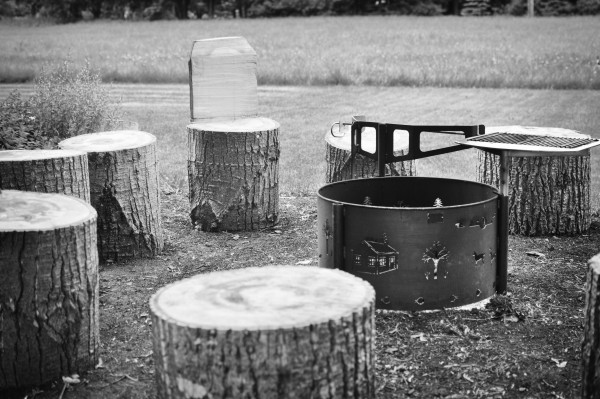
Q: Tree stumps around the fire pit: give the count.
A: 8